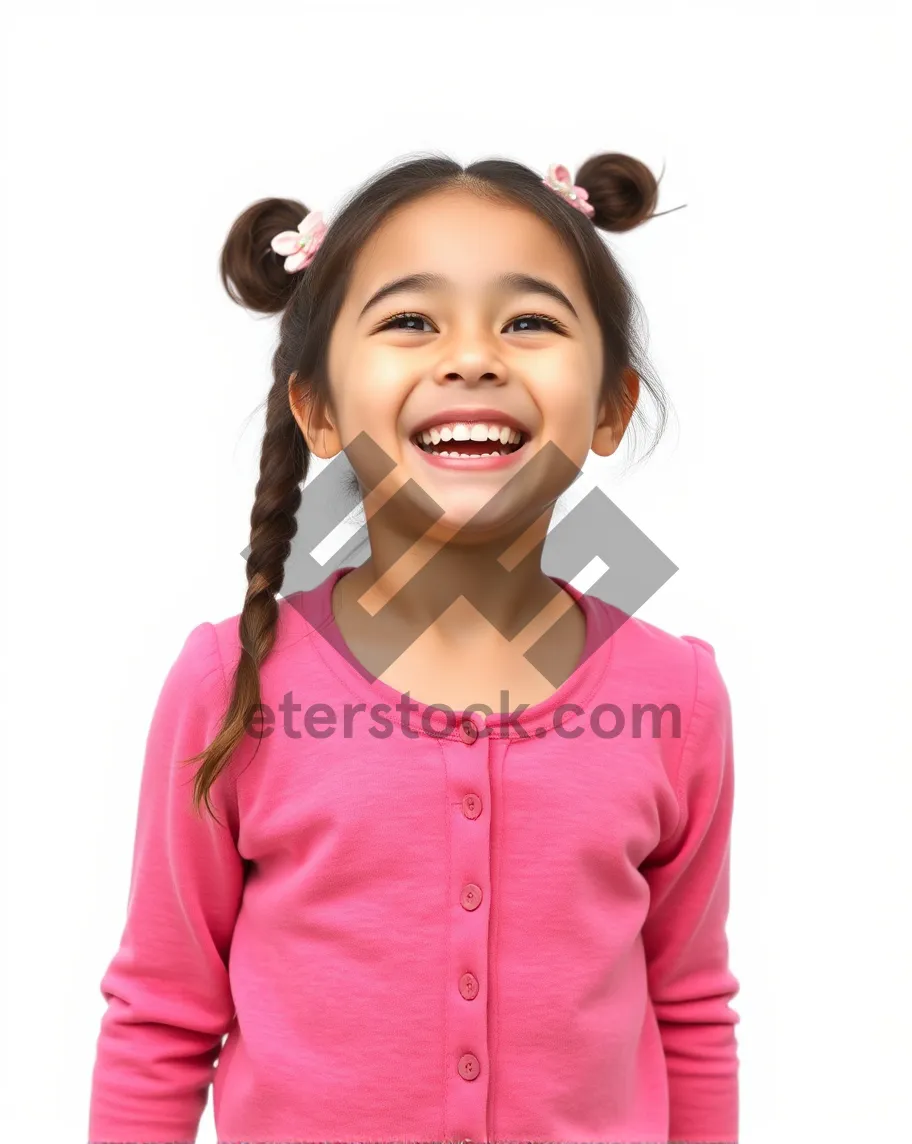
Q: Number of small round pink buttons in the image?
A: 5